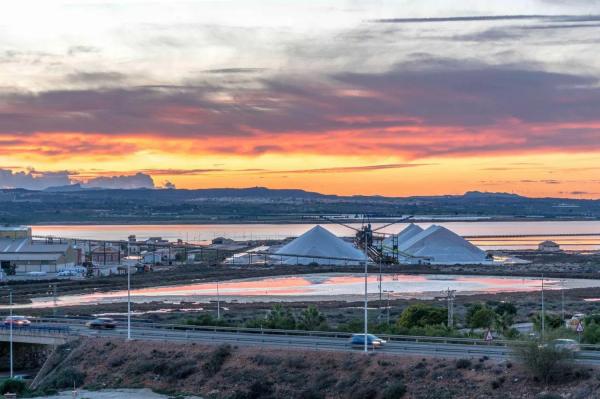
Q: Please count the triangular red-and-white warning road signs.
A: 2